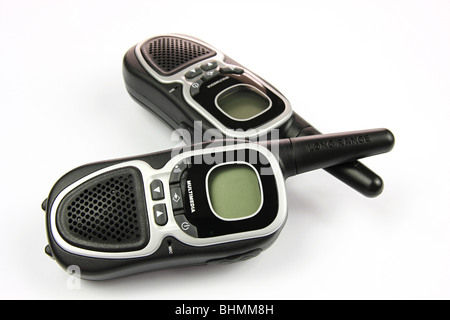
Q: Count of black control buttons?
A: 10